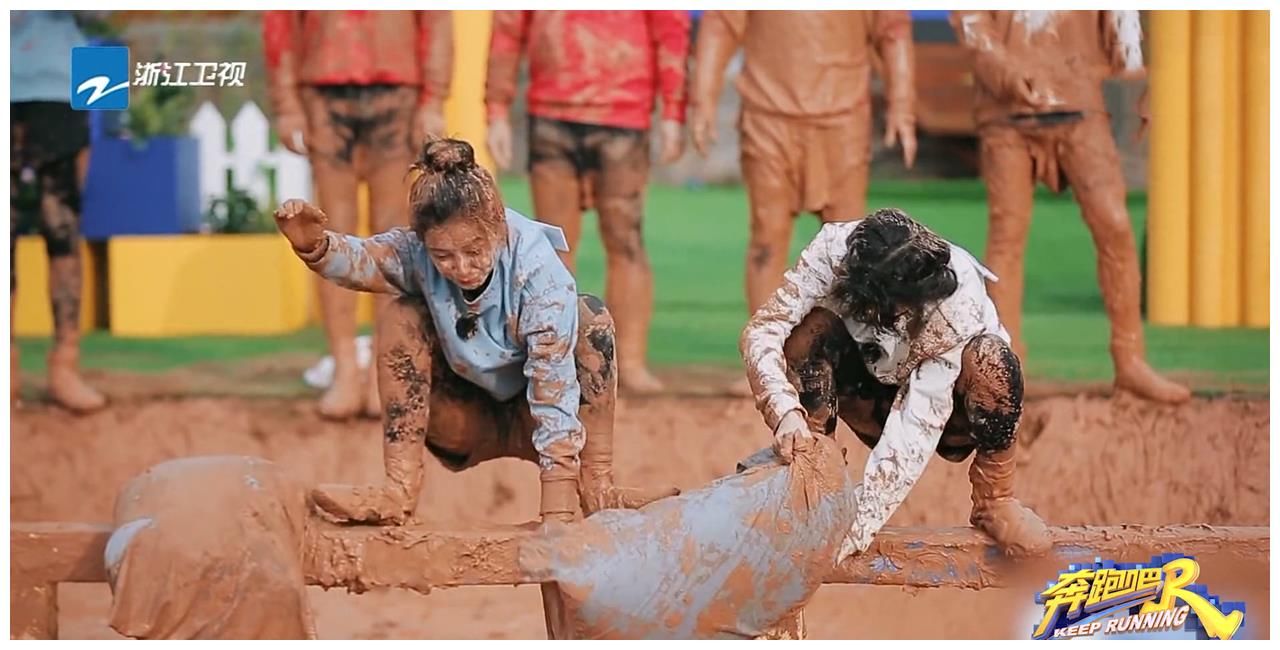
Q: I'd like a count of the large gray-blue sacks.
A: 2